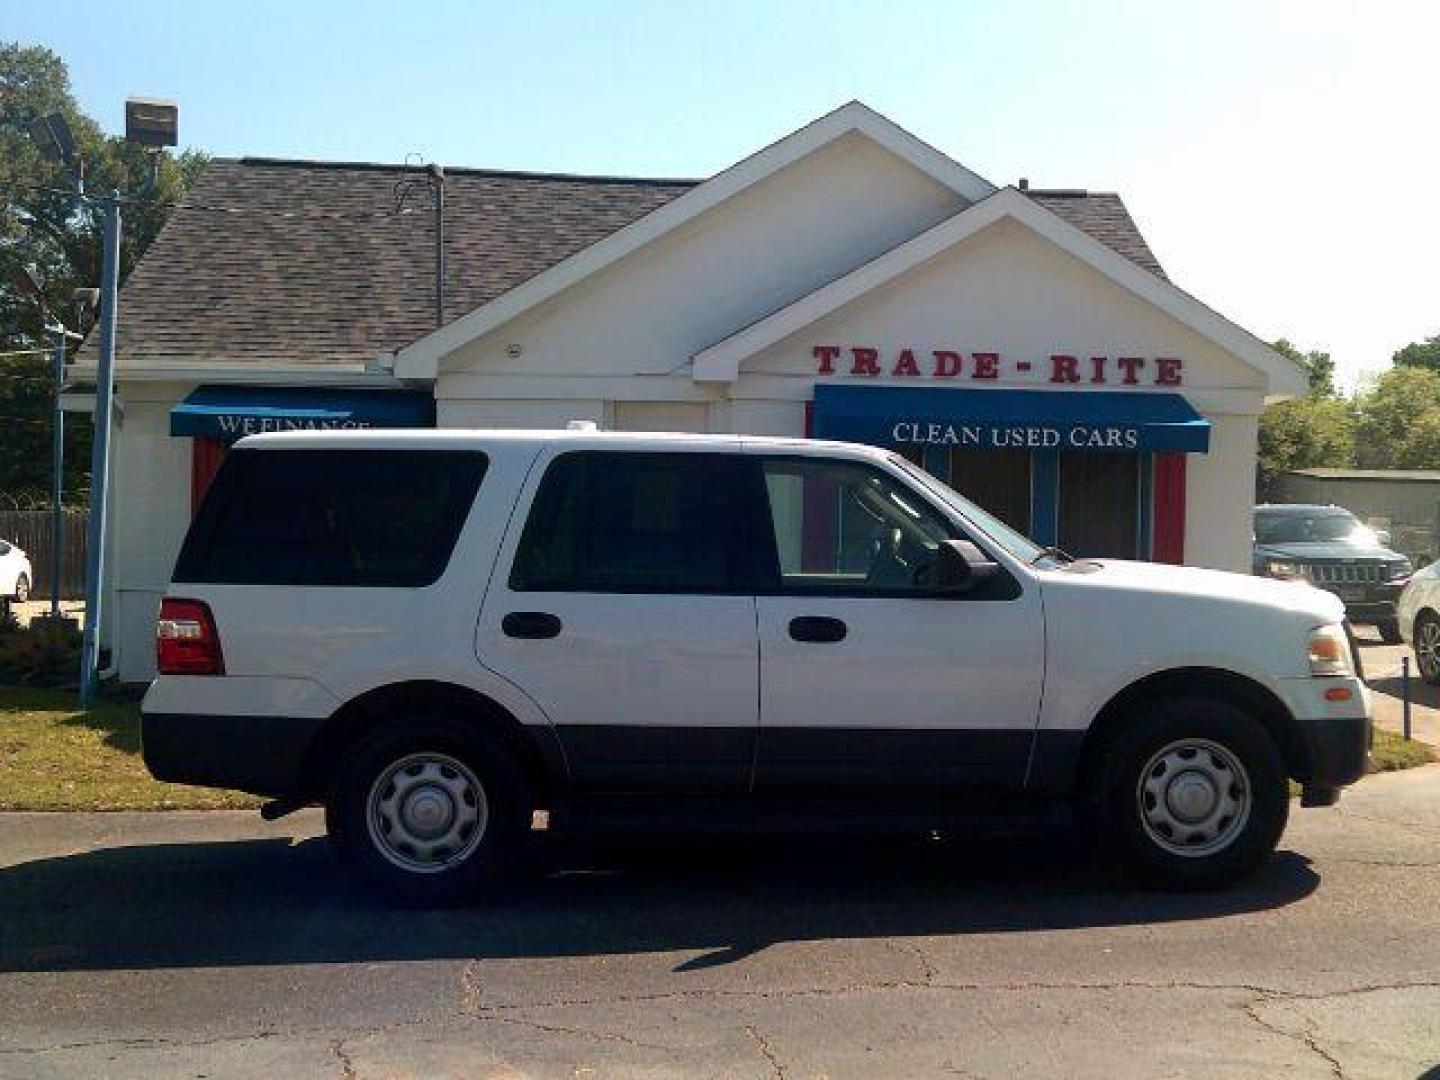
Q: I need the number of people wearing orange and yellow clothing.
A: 0